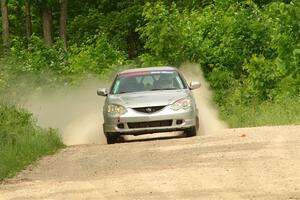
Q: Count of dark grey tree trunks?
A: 4